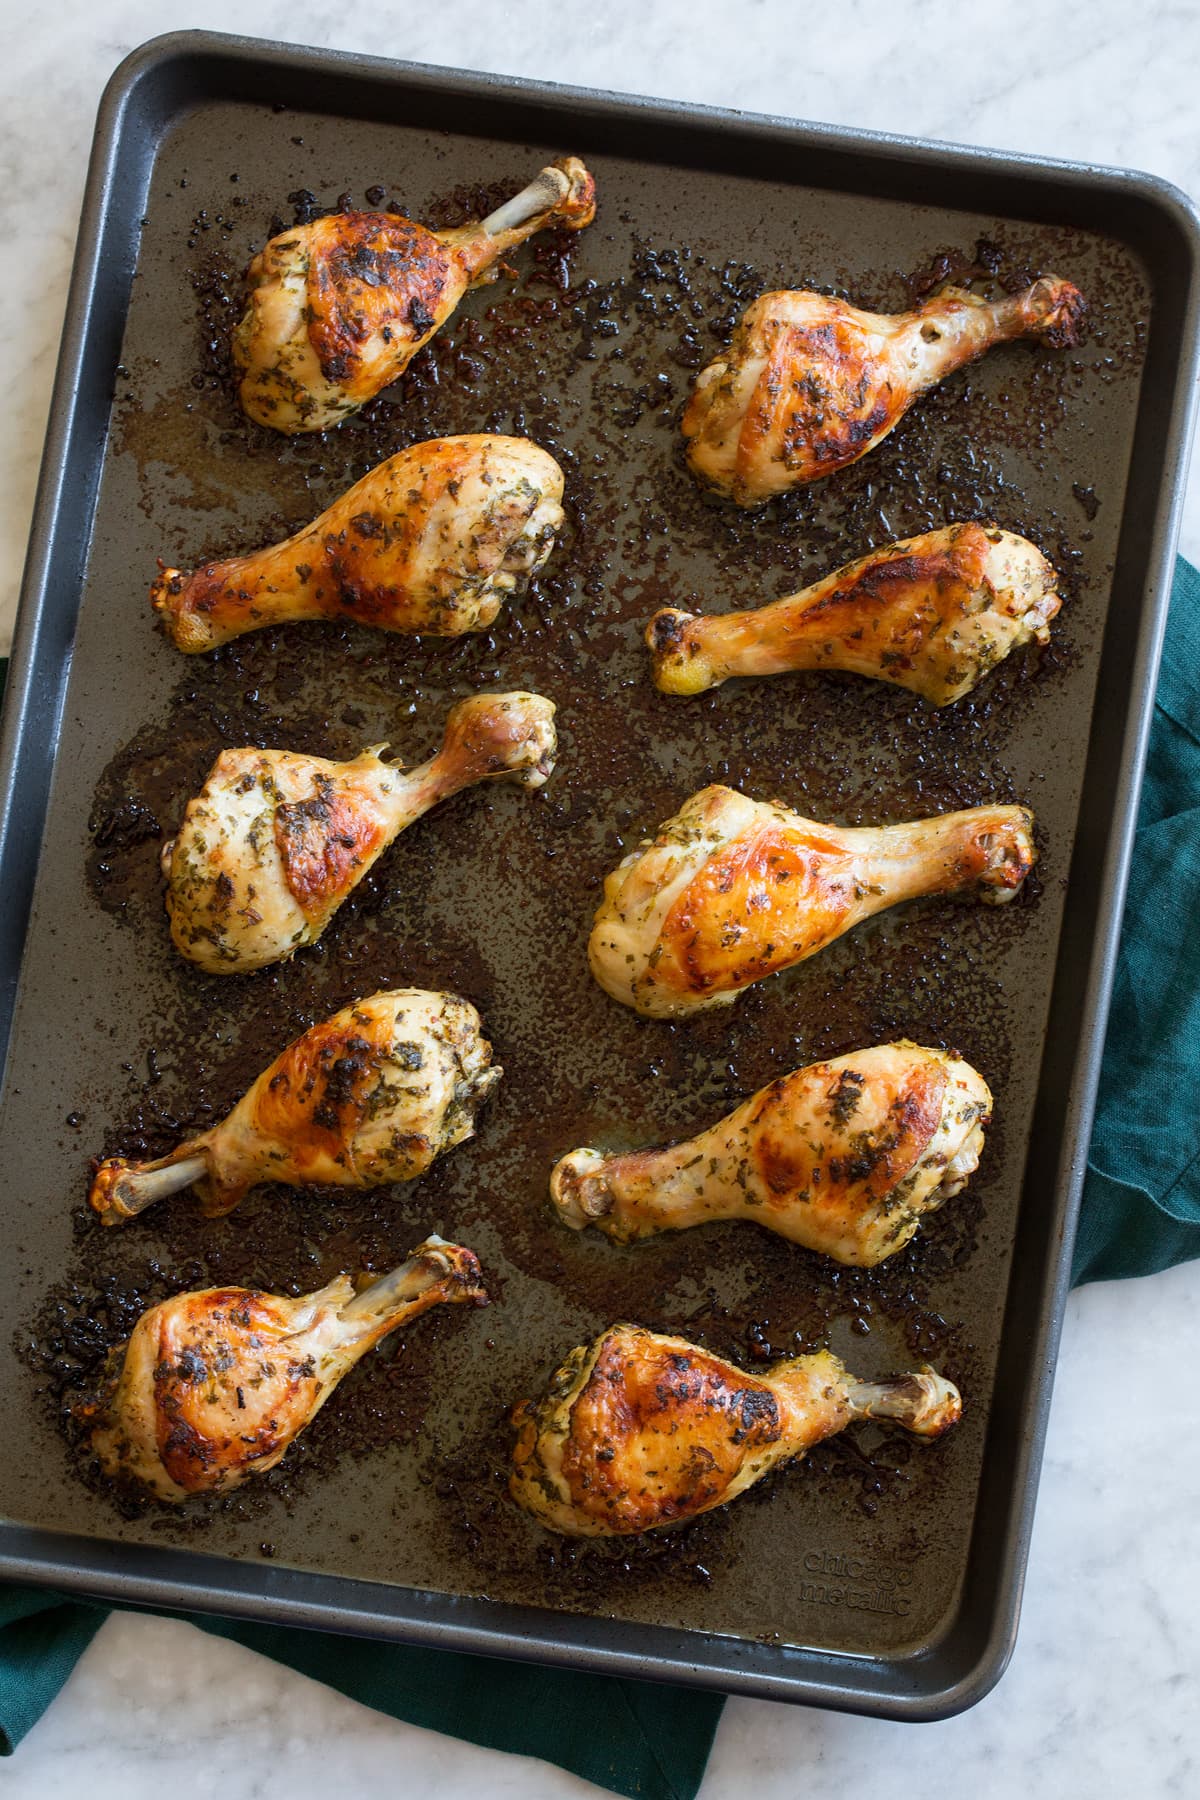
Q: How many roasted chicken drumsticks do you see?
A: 10